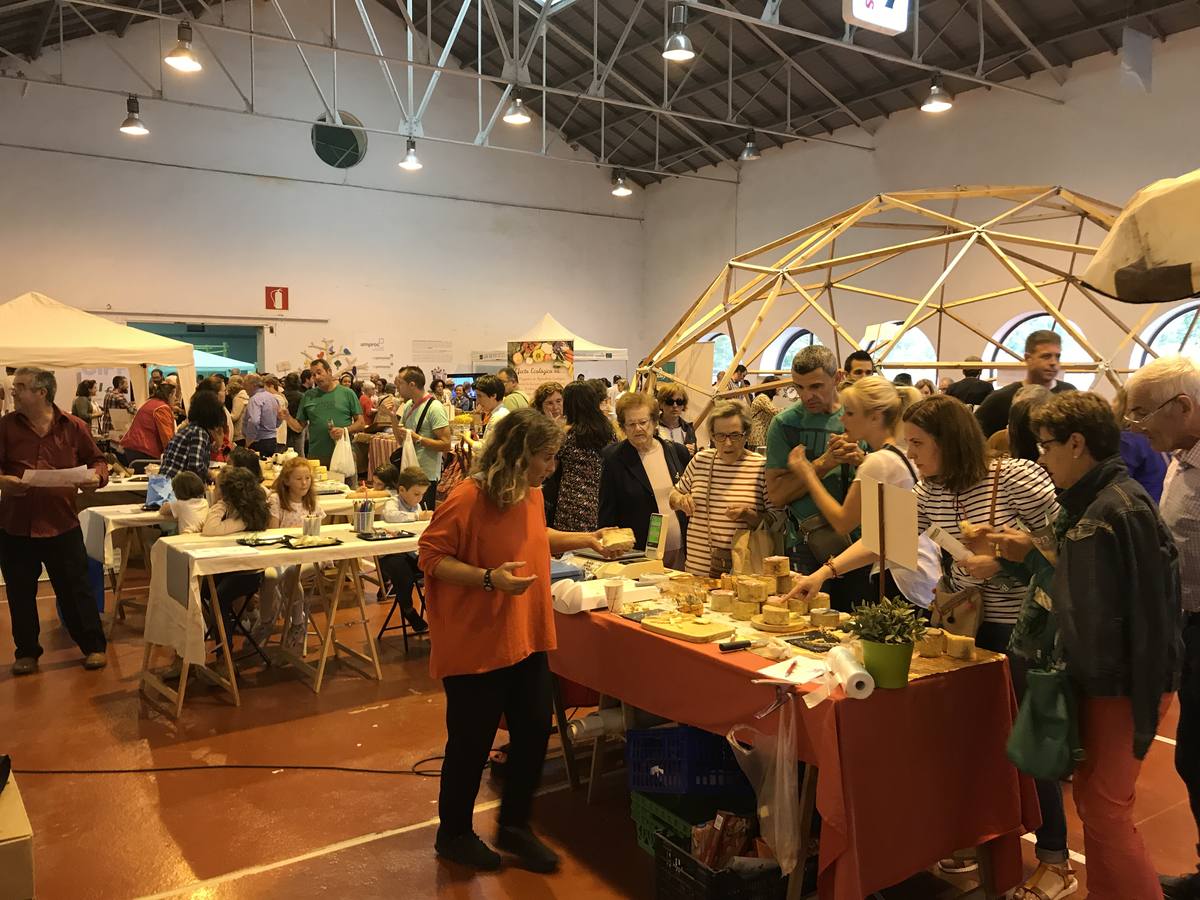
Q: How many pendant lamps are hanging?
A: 8